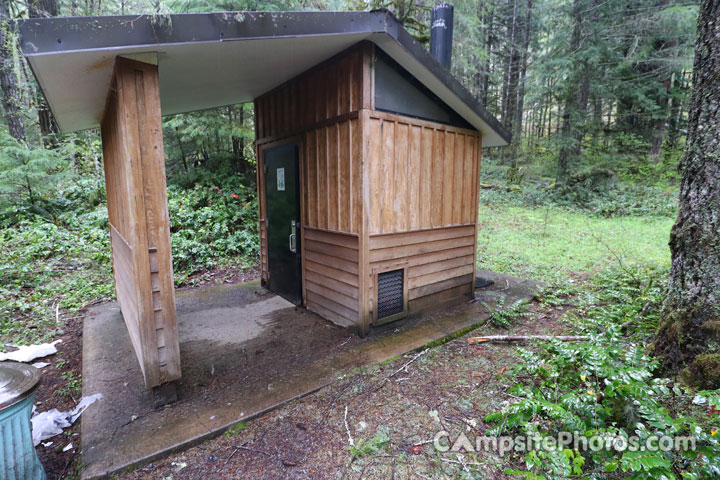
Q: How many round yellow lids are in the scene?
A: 0